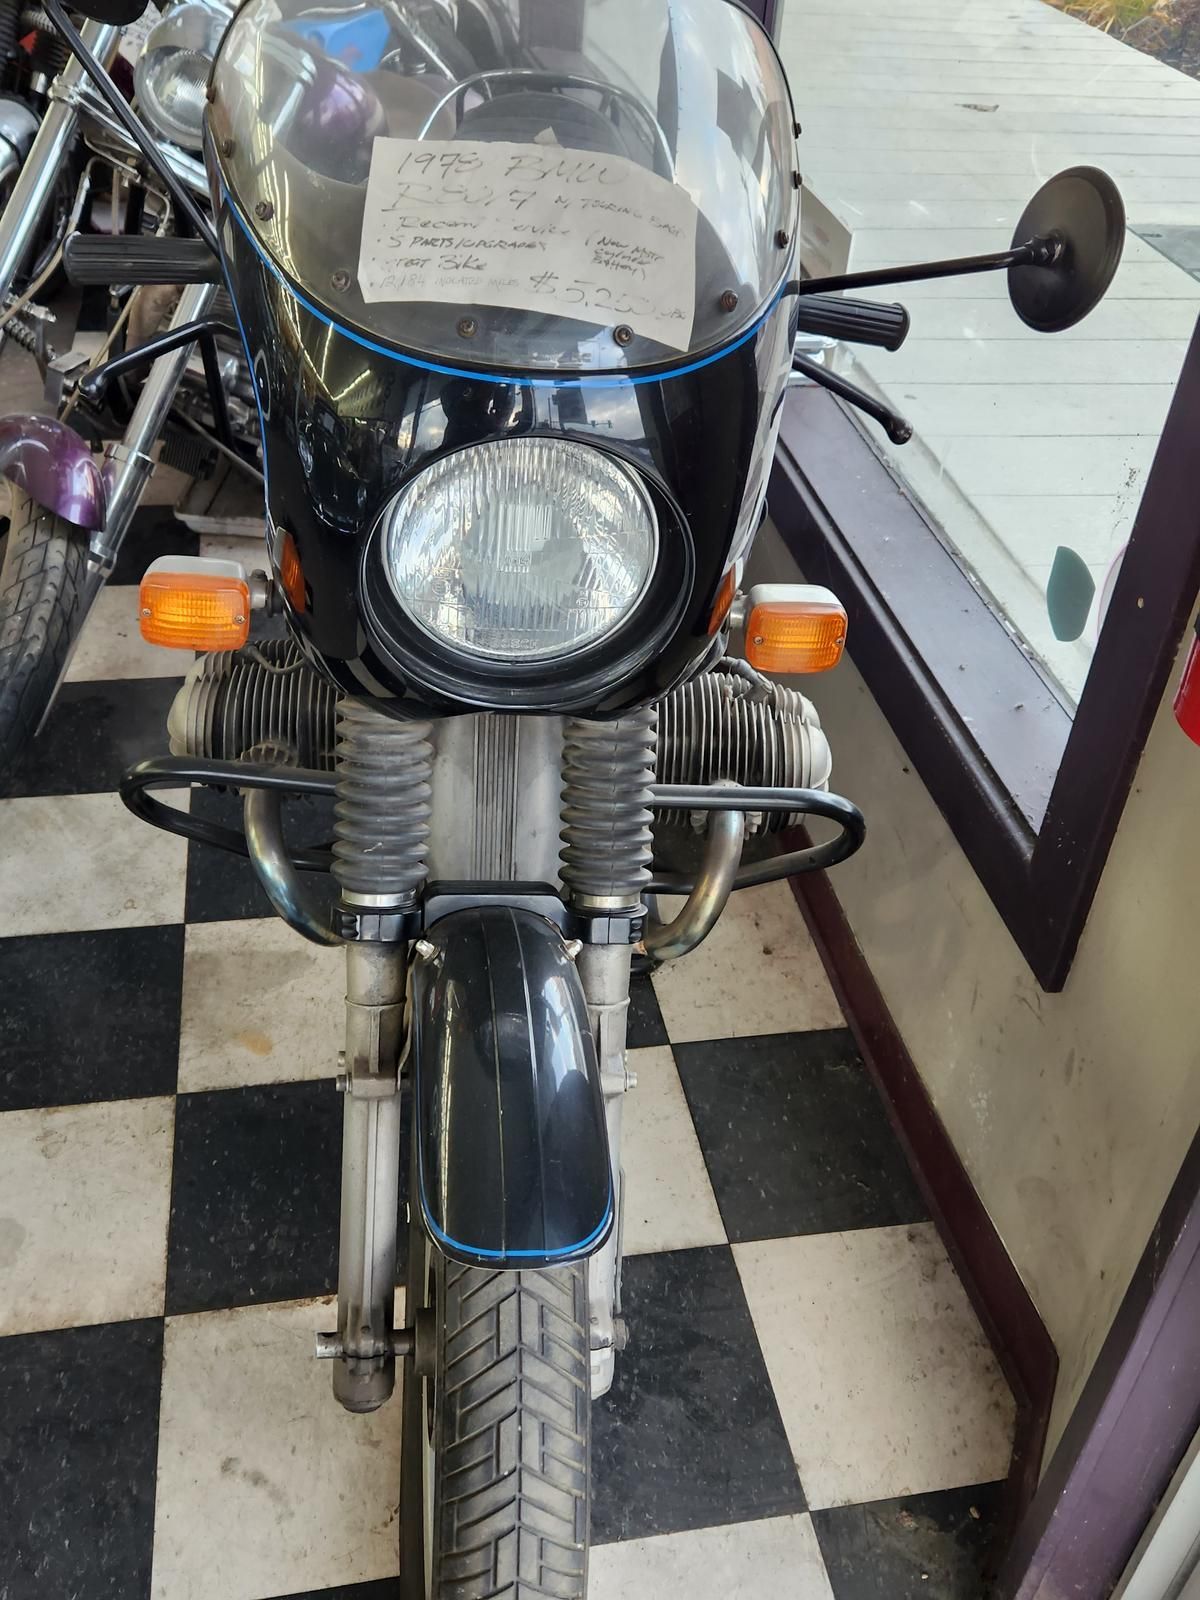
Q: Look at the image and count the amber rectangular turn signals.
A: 2